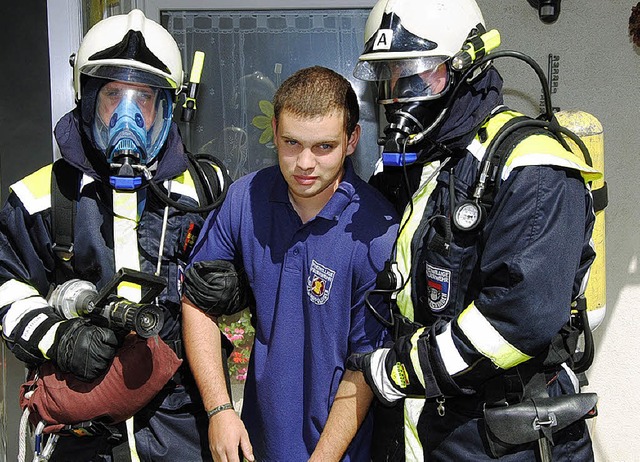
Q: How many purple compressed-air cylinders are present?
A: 0